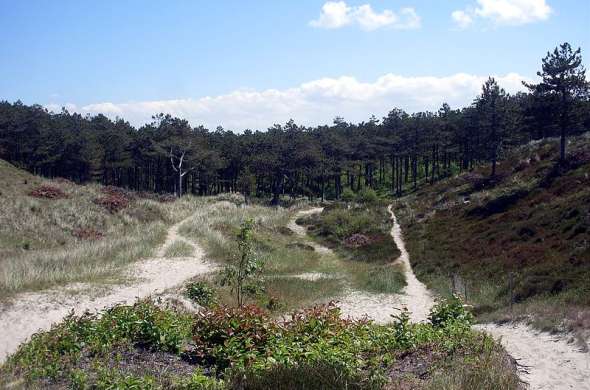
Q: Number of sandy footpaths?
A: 3